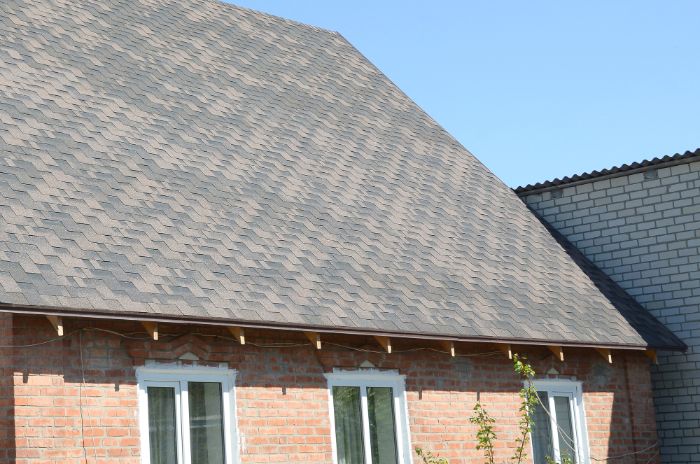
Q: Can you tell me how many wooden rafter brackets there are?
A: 10